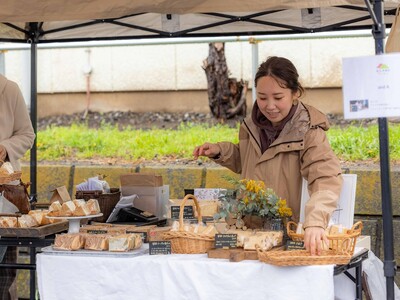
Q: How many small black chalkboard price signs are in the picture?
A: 6